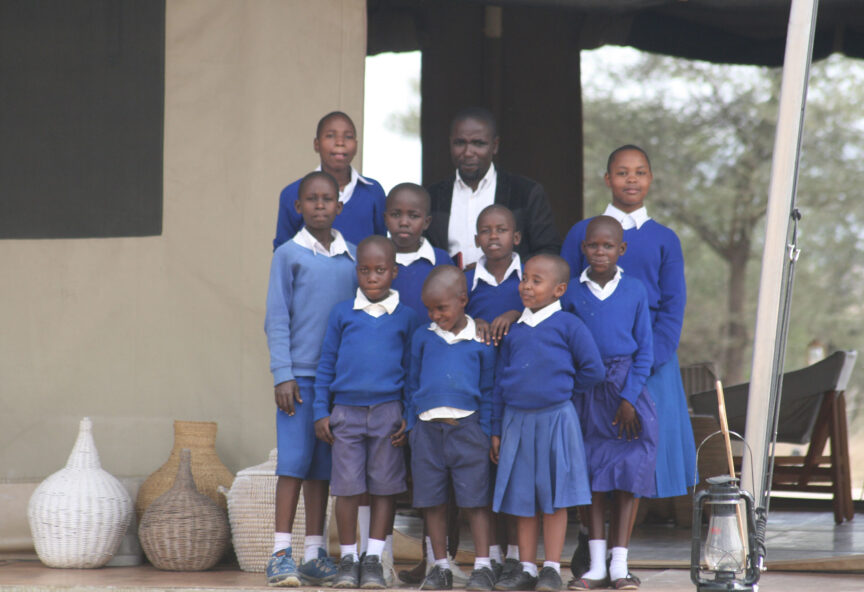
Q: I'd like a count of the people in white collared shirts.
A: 10